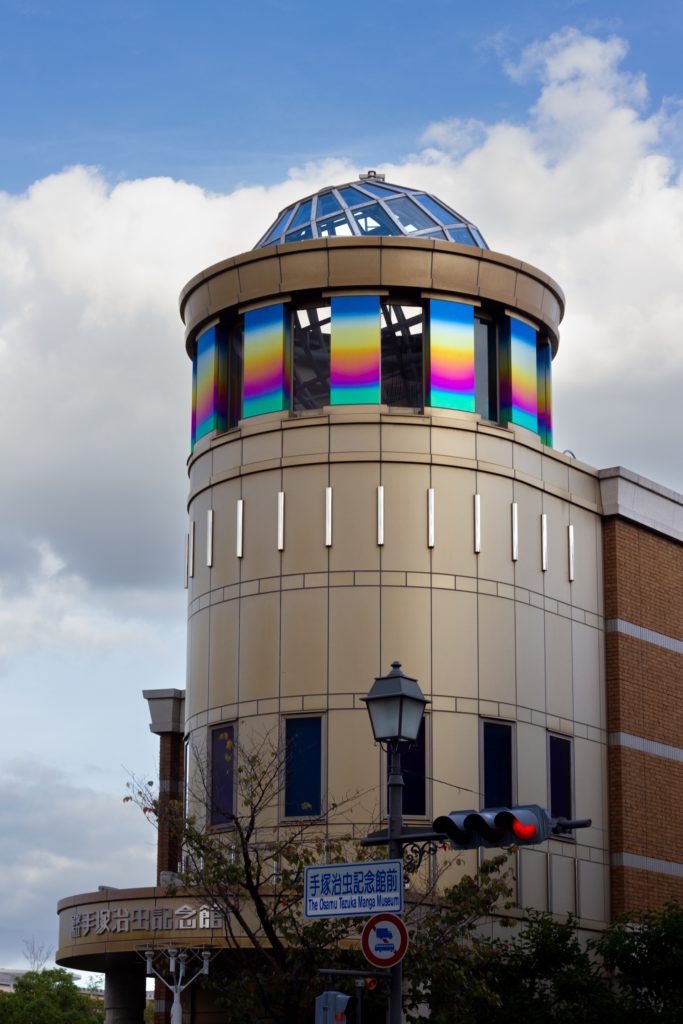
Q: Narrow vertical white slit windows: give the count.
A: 12